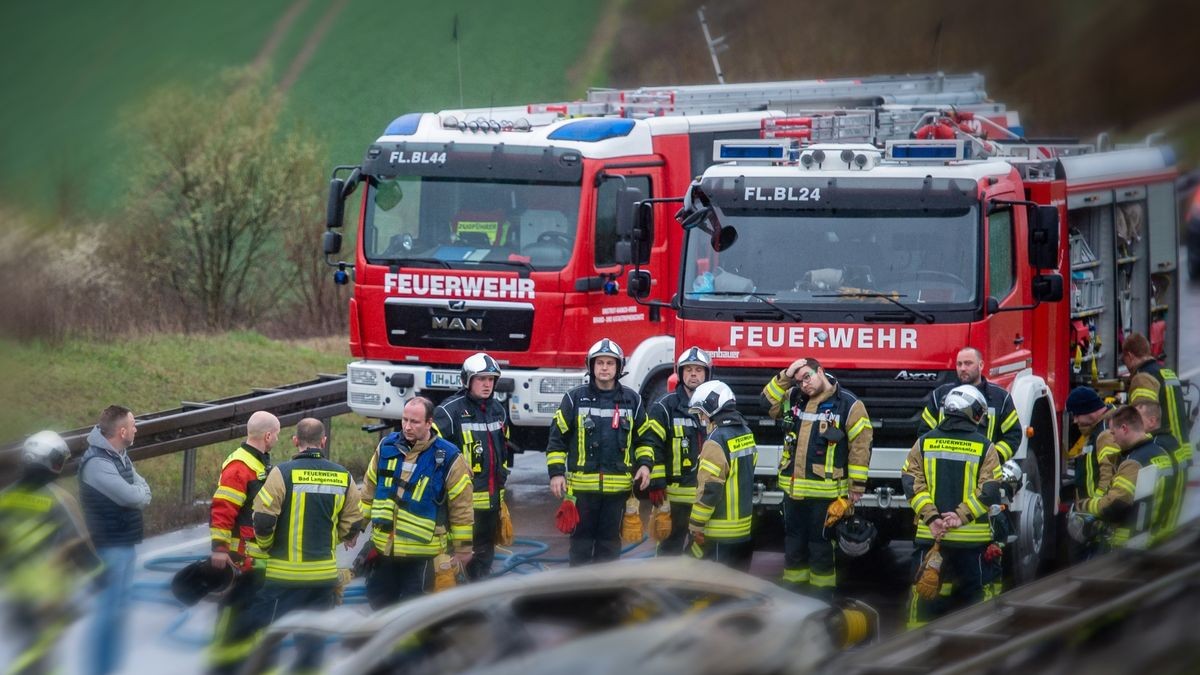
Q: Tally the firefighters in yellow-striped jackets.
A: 15